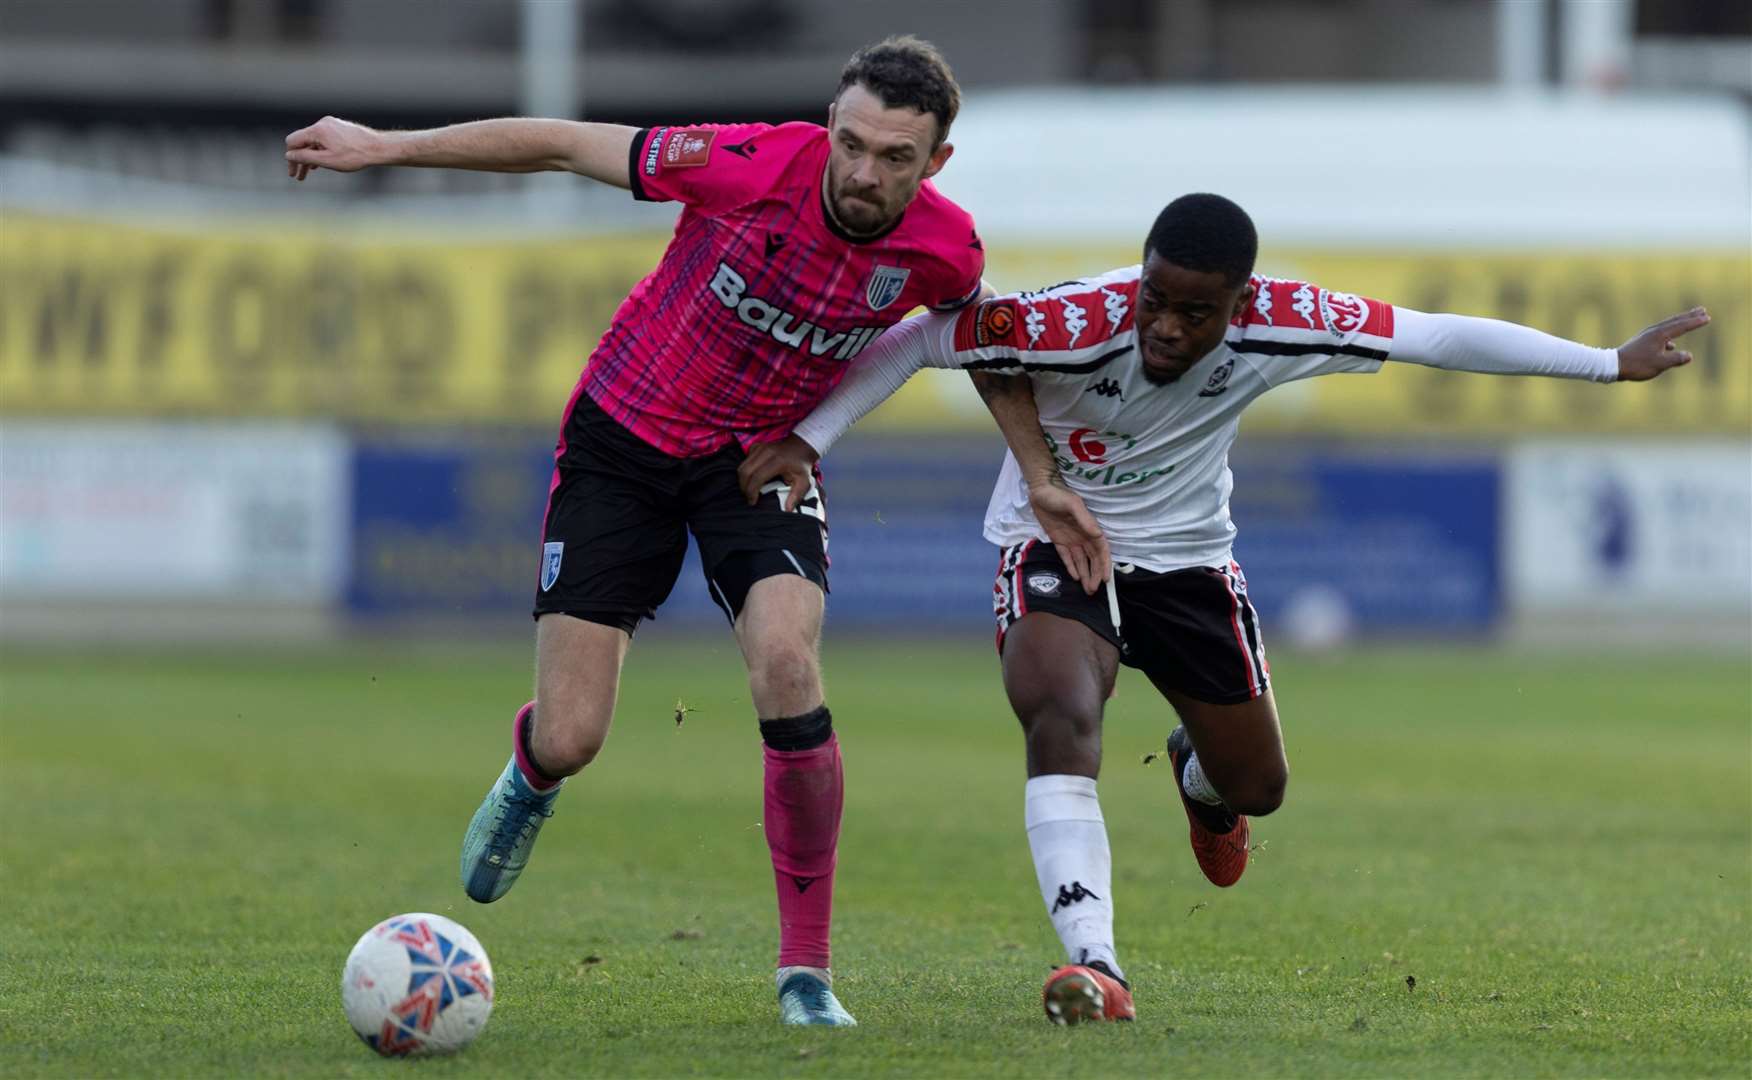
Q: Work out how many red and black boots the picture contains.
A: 2